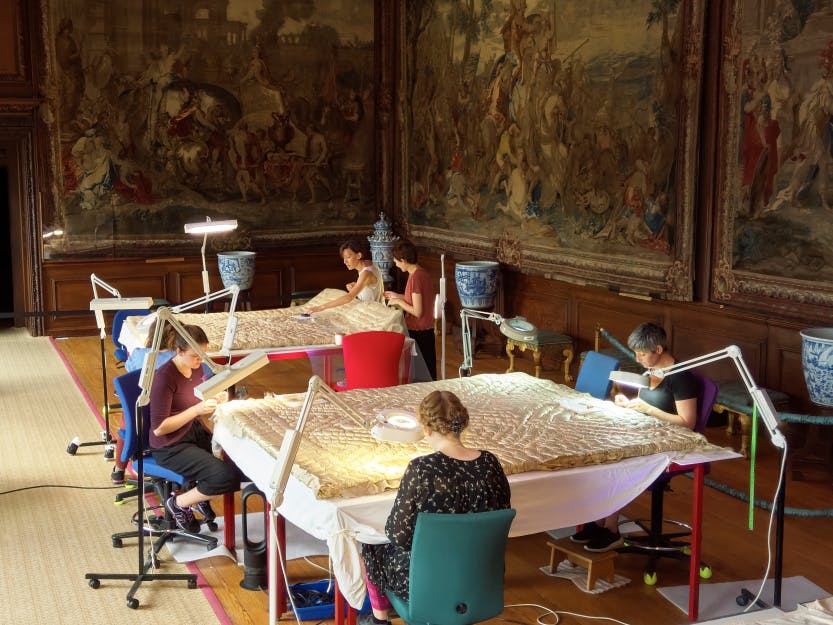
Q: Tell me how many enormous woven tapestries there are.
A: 3